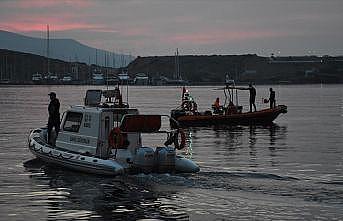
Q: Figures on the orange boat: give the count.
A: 3